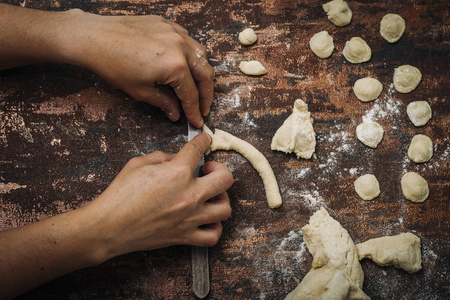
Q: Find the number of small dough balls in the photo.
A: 13